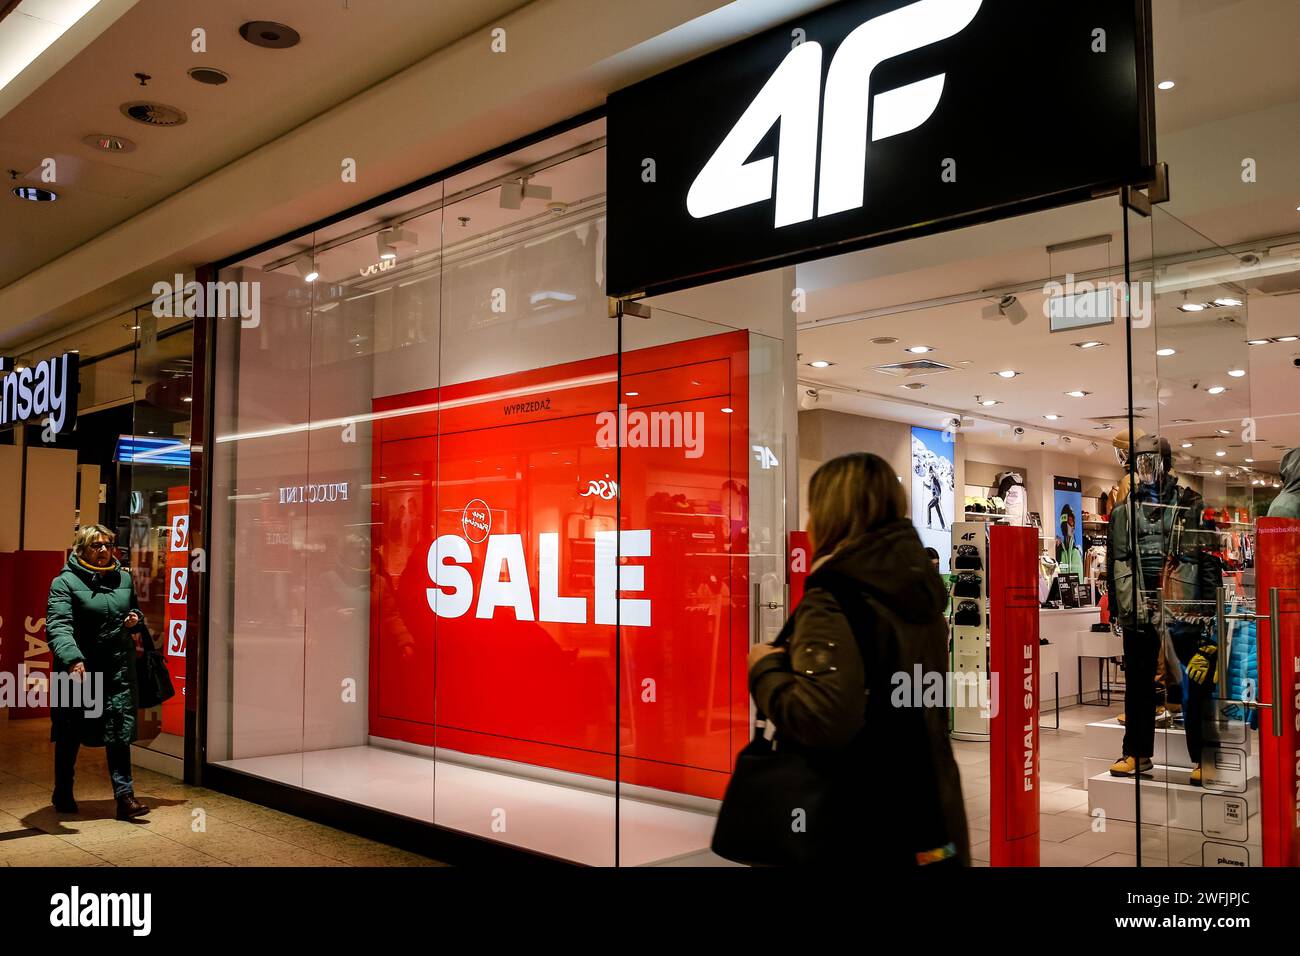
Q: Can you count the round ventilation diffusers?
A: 1